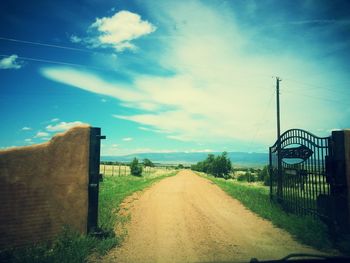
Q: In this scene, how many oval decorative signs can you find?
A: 1